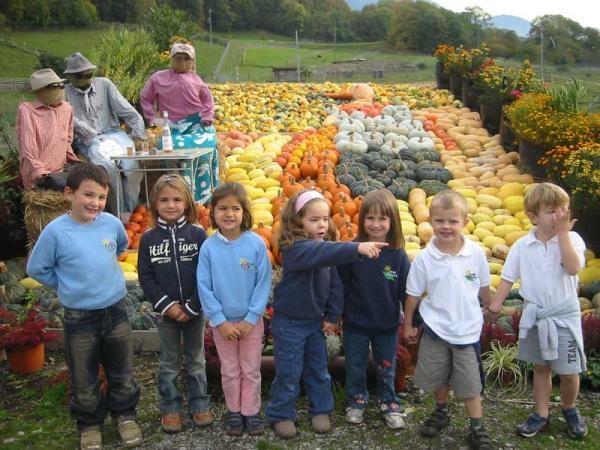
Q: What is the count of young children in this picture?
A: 7